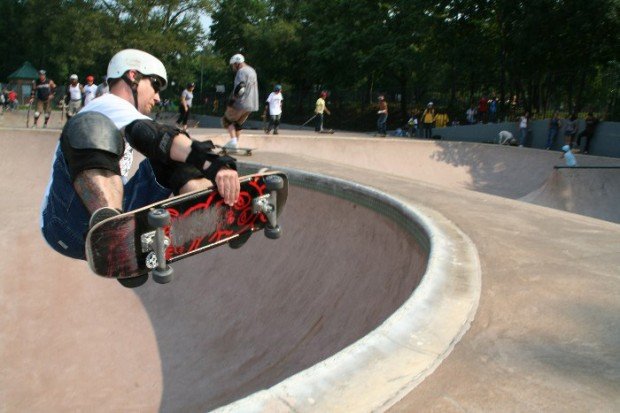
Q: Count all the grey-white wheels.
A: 4